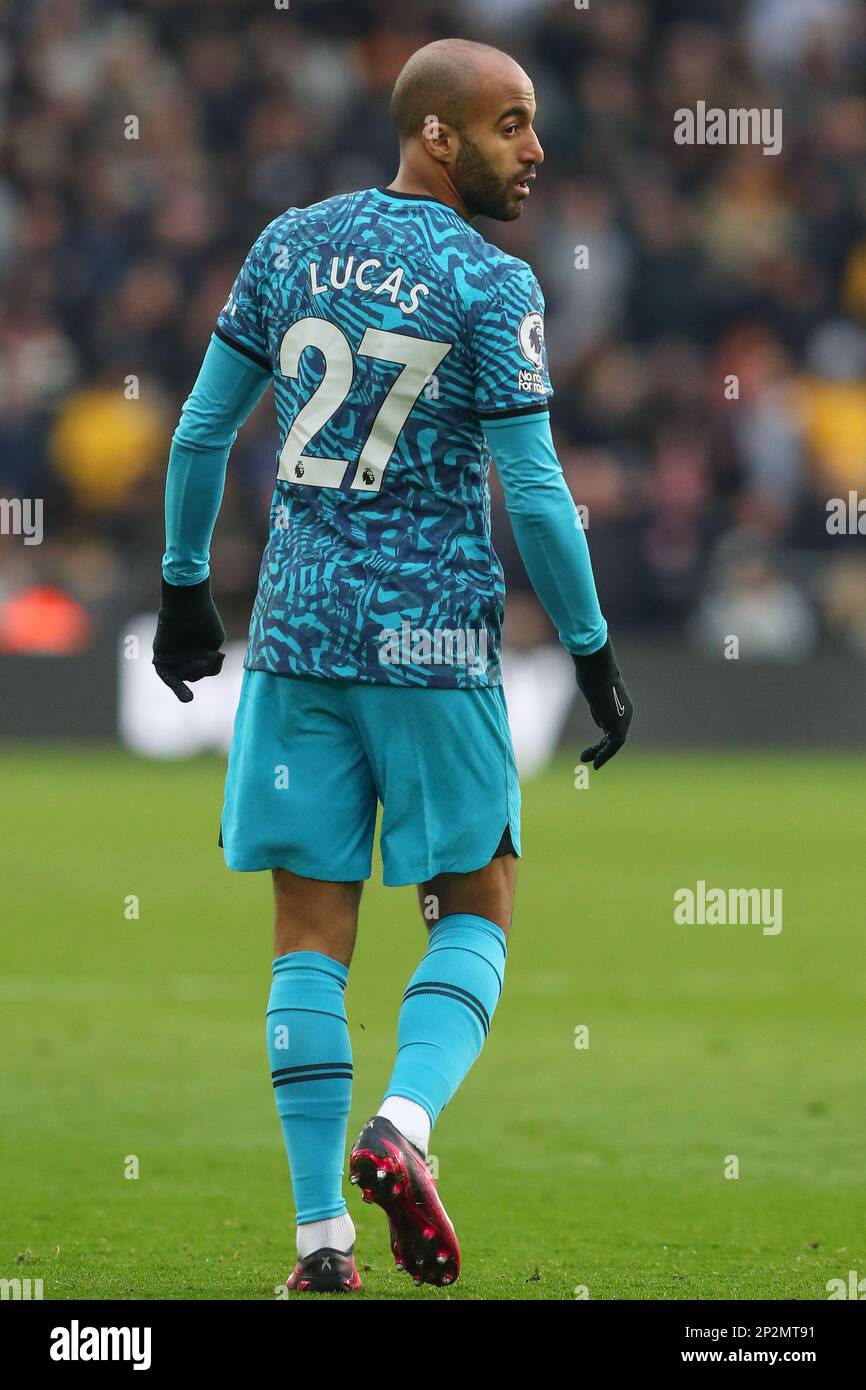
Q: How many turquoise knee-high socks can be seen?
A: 2